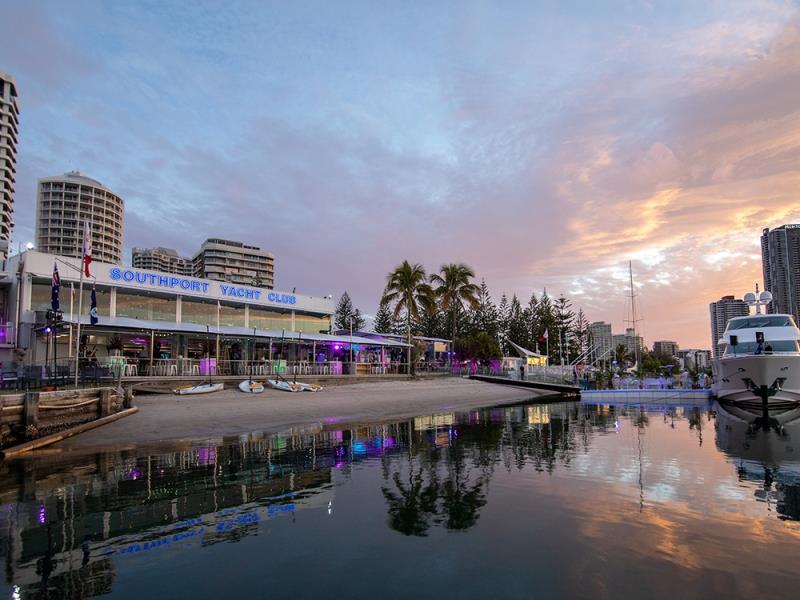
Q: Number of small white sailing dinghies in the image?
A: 4